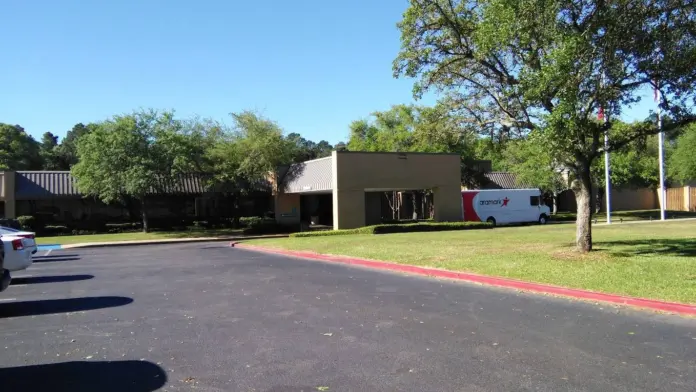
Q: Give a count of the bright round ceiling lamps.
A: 0